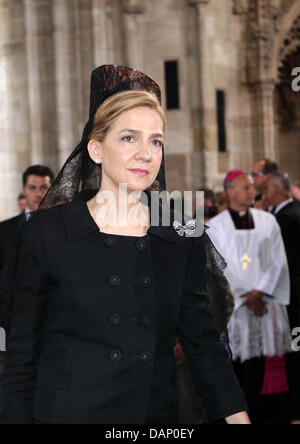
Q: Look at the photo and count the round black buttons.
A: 8